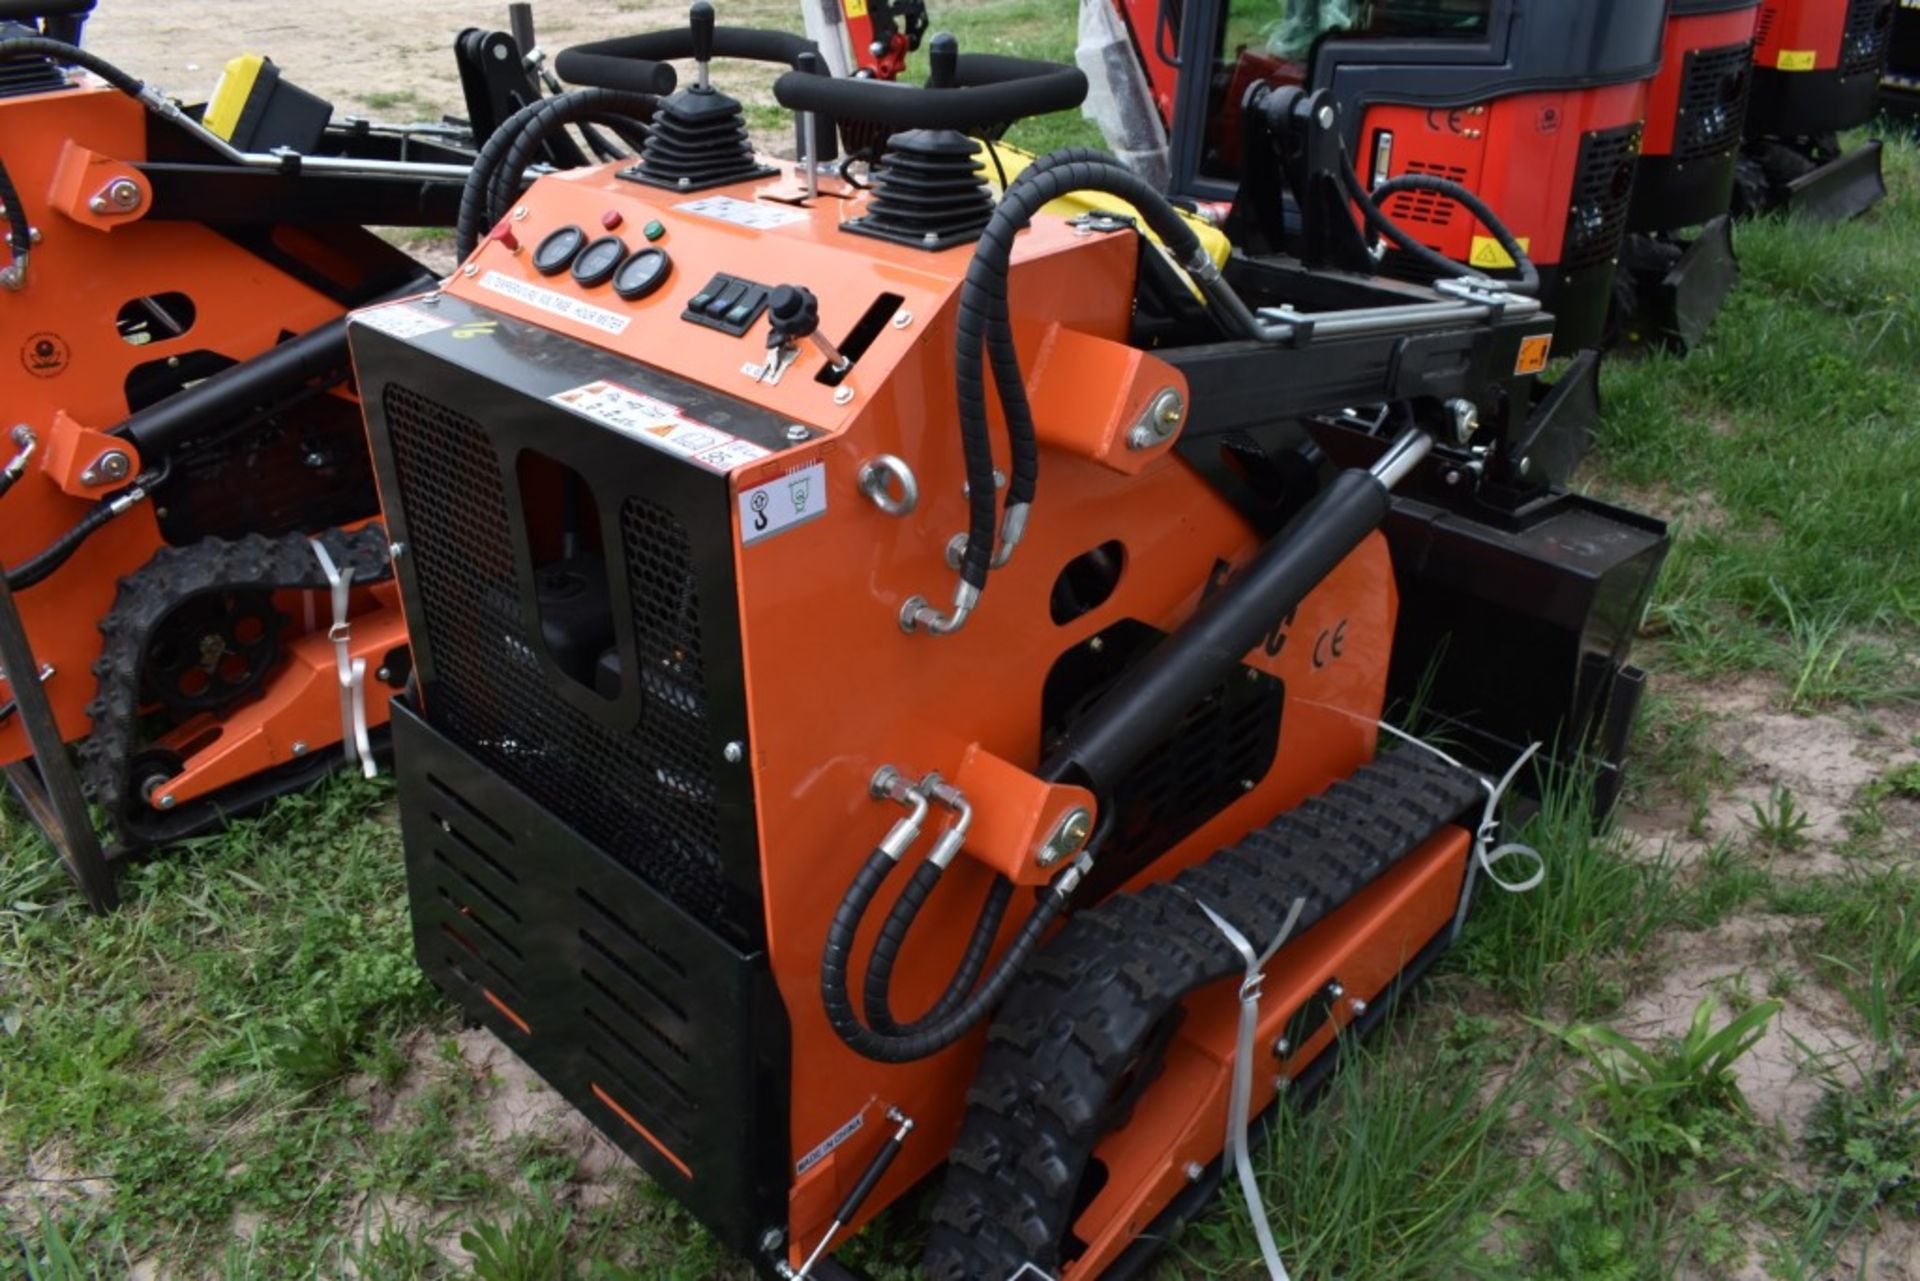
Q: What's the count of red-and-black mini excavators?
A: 3